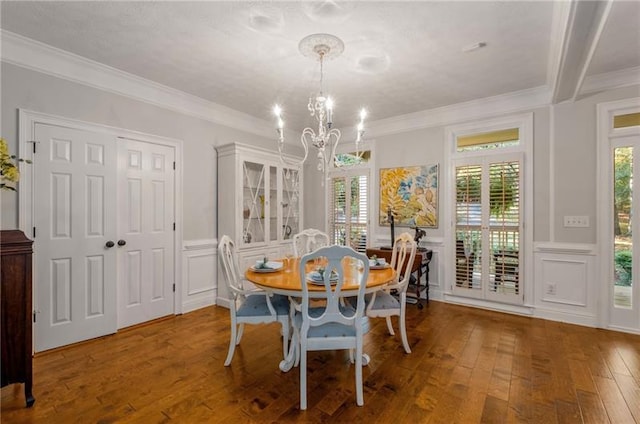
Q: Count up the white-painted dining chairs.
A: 4